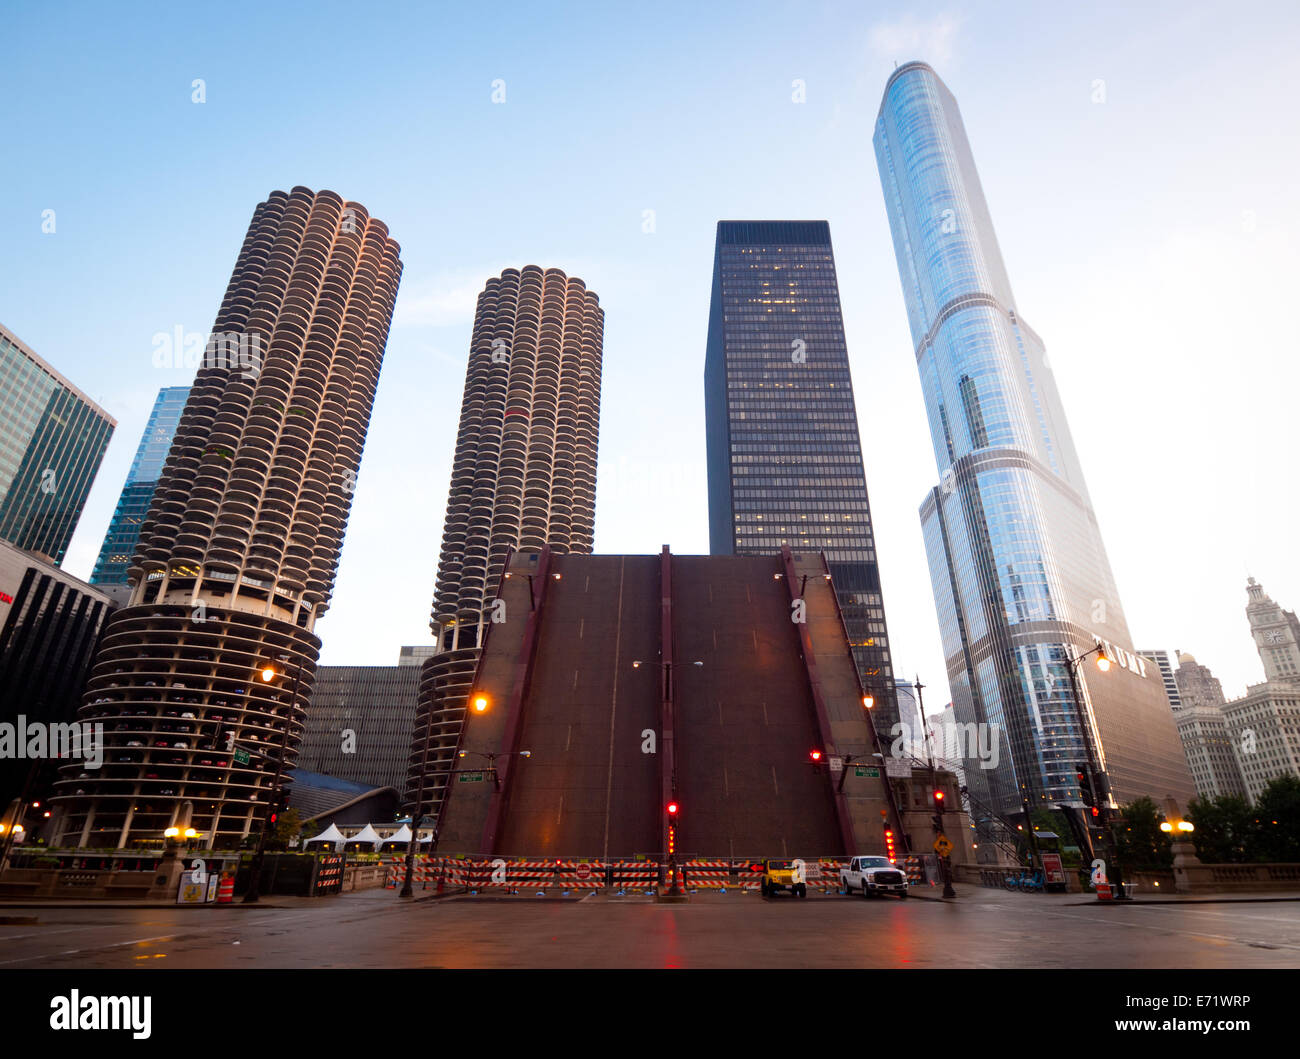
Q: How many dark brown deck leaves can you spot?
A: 2